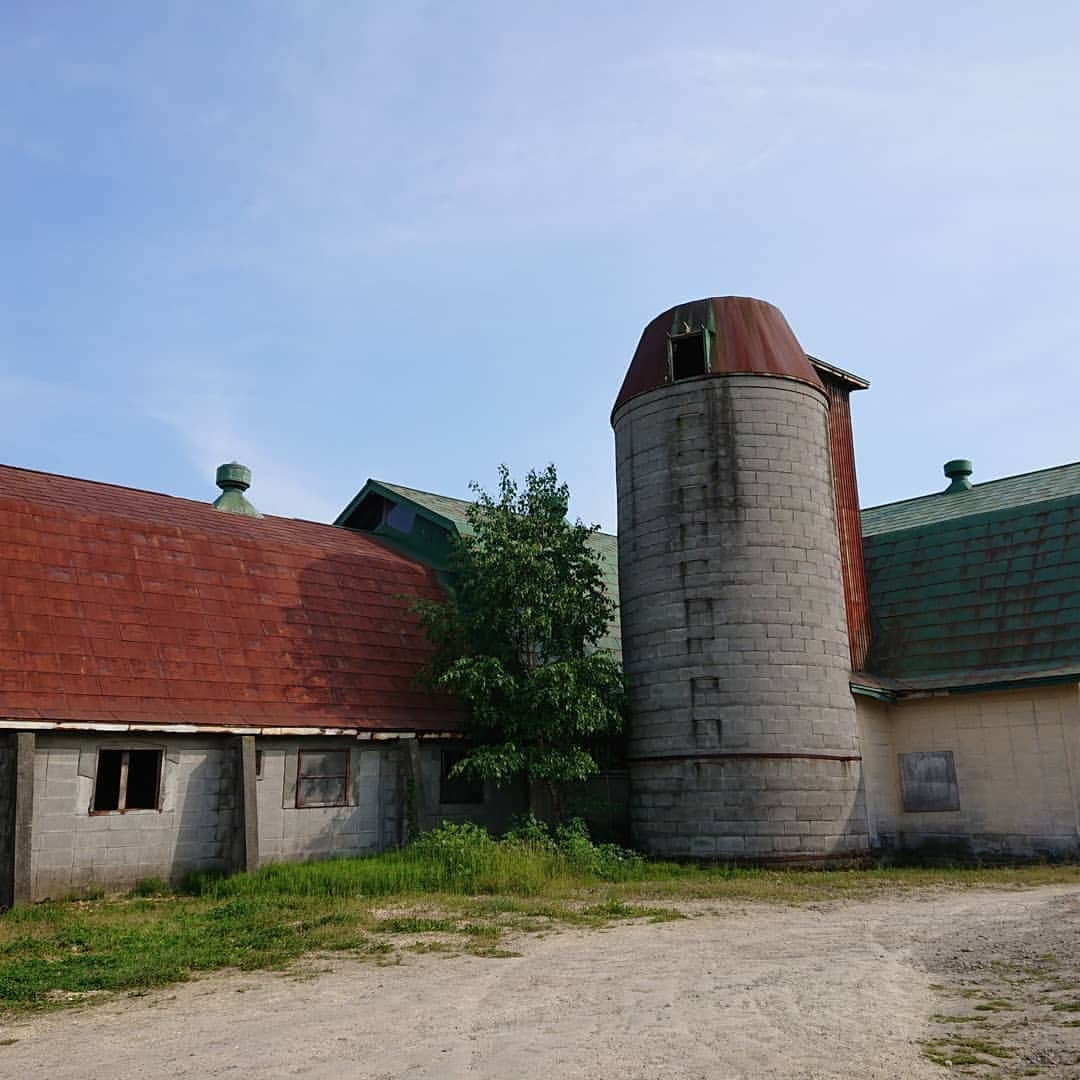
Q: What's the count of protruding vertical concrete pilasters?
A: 3